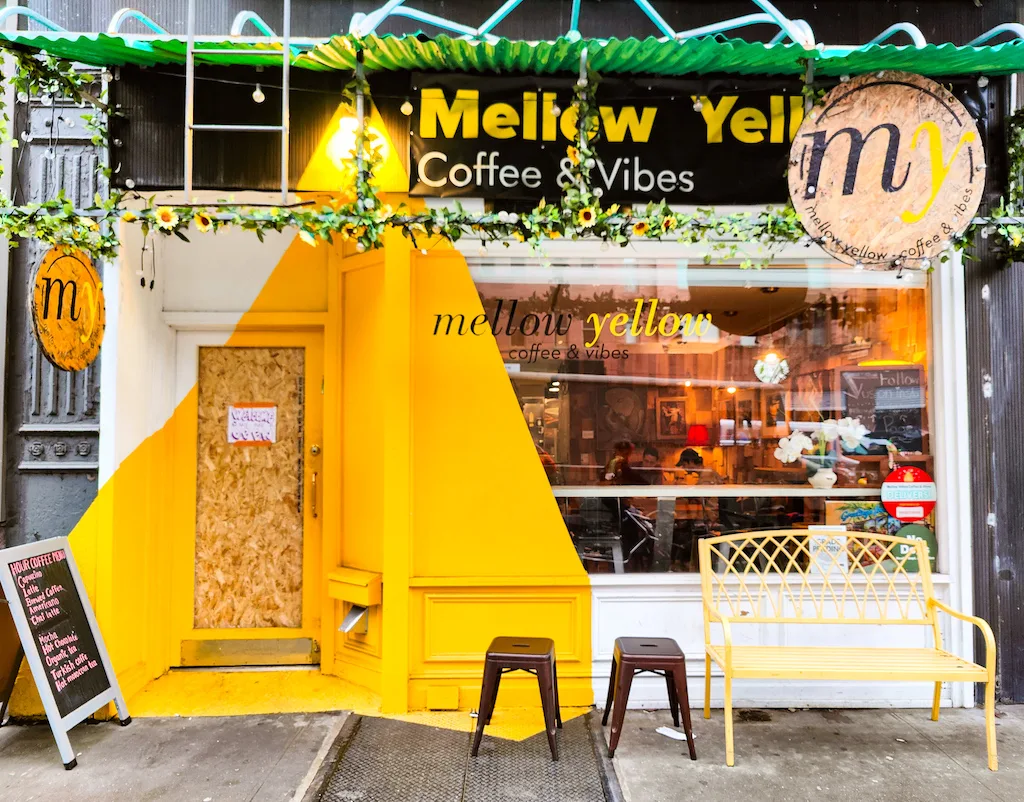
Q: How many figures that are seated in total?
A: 3